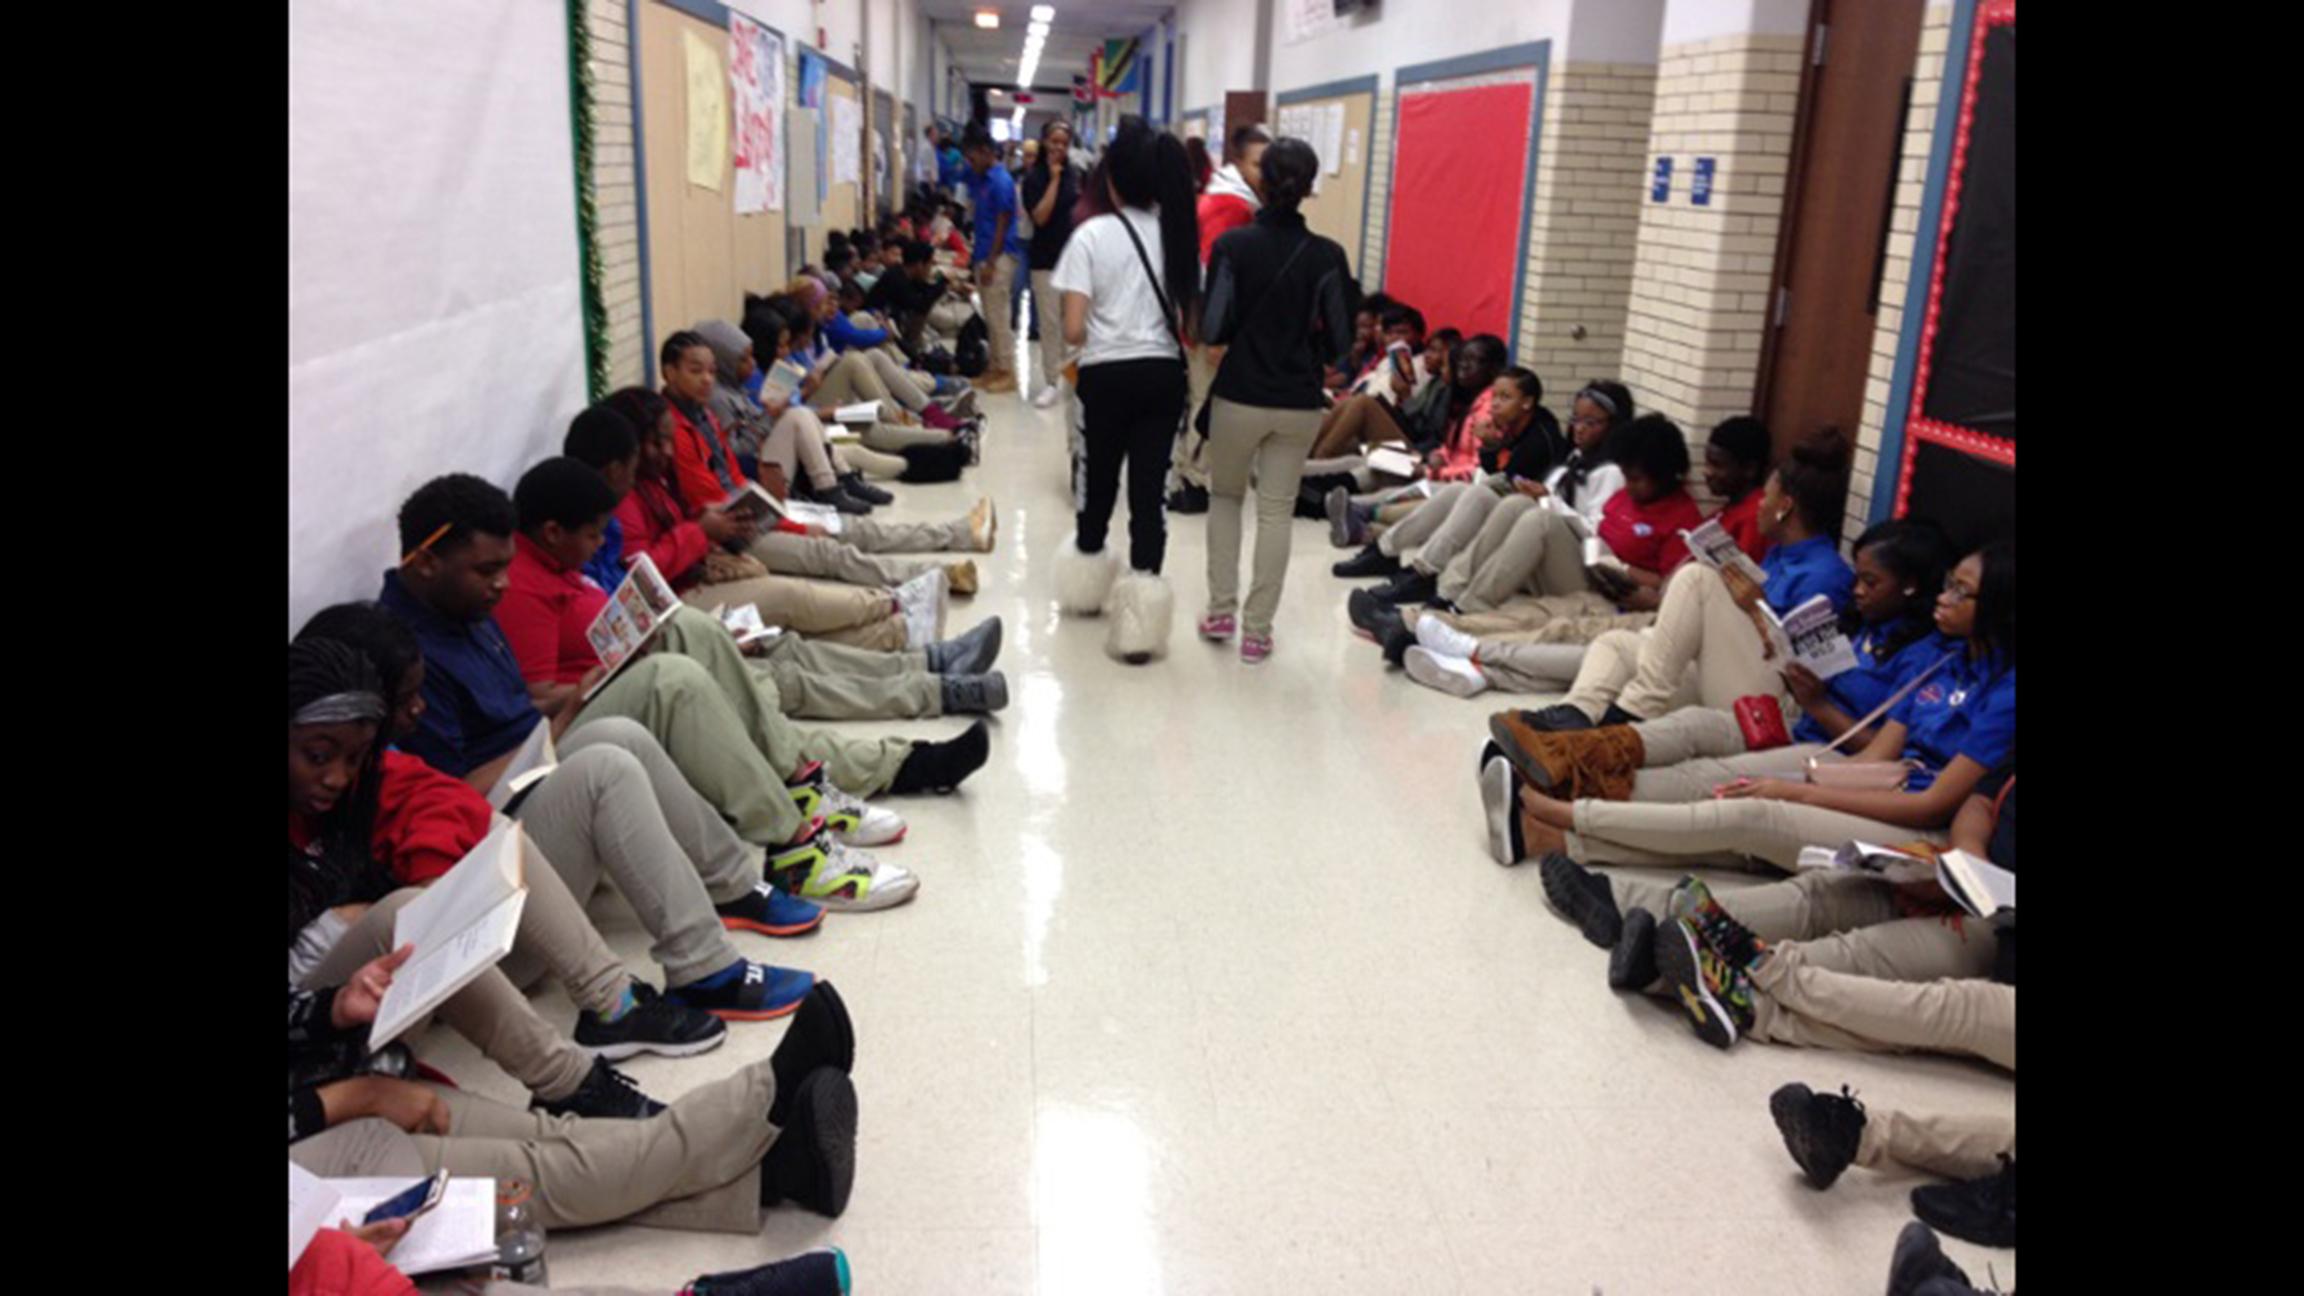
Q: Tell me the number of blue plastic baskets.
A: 0